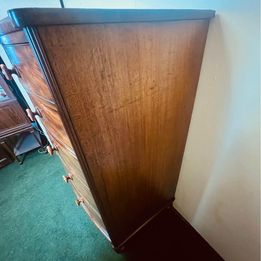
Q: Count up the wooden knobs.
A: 5